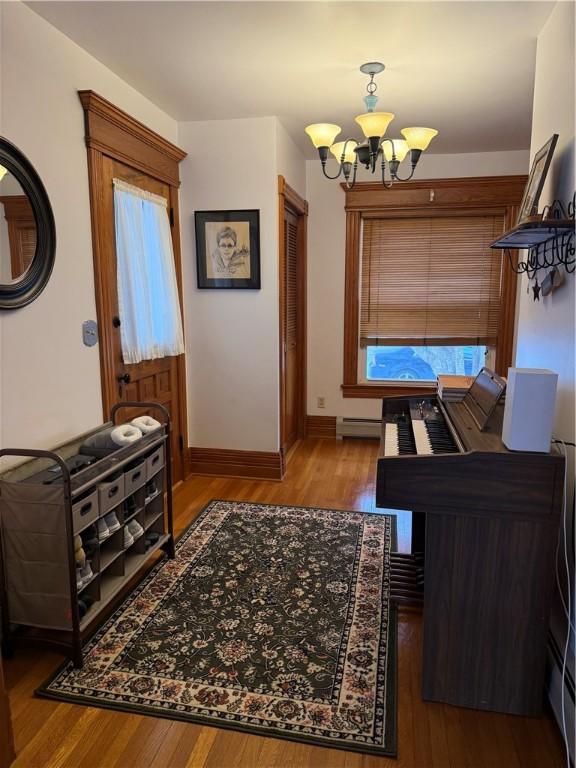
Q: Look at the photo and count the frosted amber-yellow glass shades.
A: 5